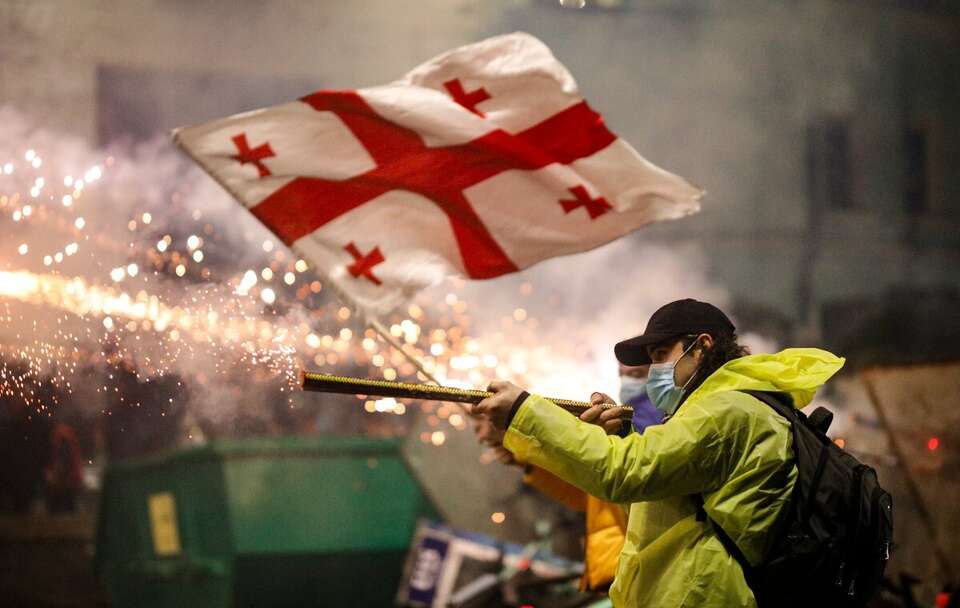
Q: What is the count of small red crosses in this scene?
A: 4